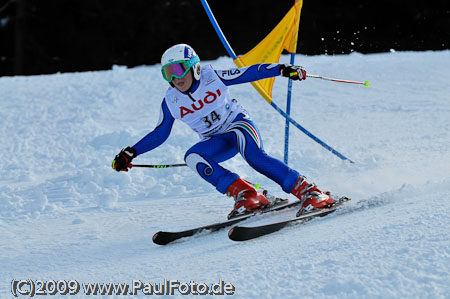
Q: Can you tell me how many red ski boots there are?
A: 2